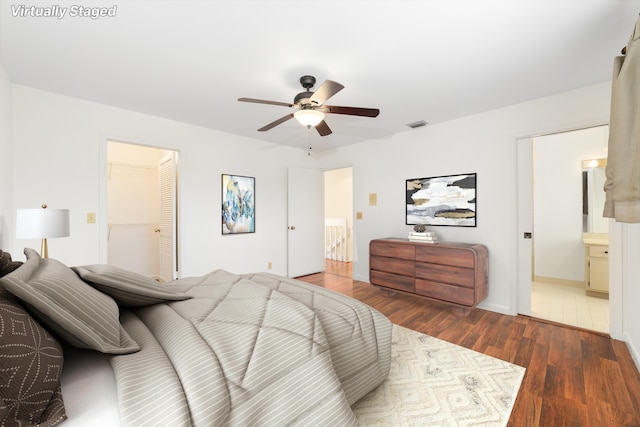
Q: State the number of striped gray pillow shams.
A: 2